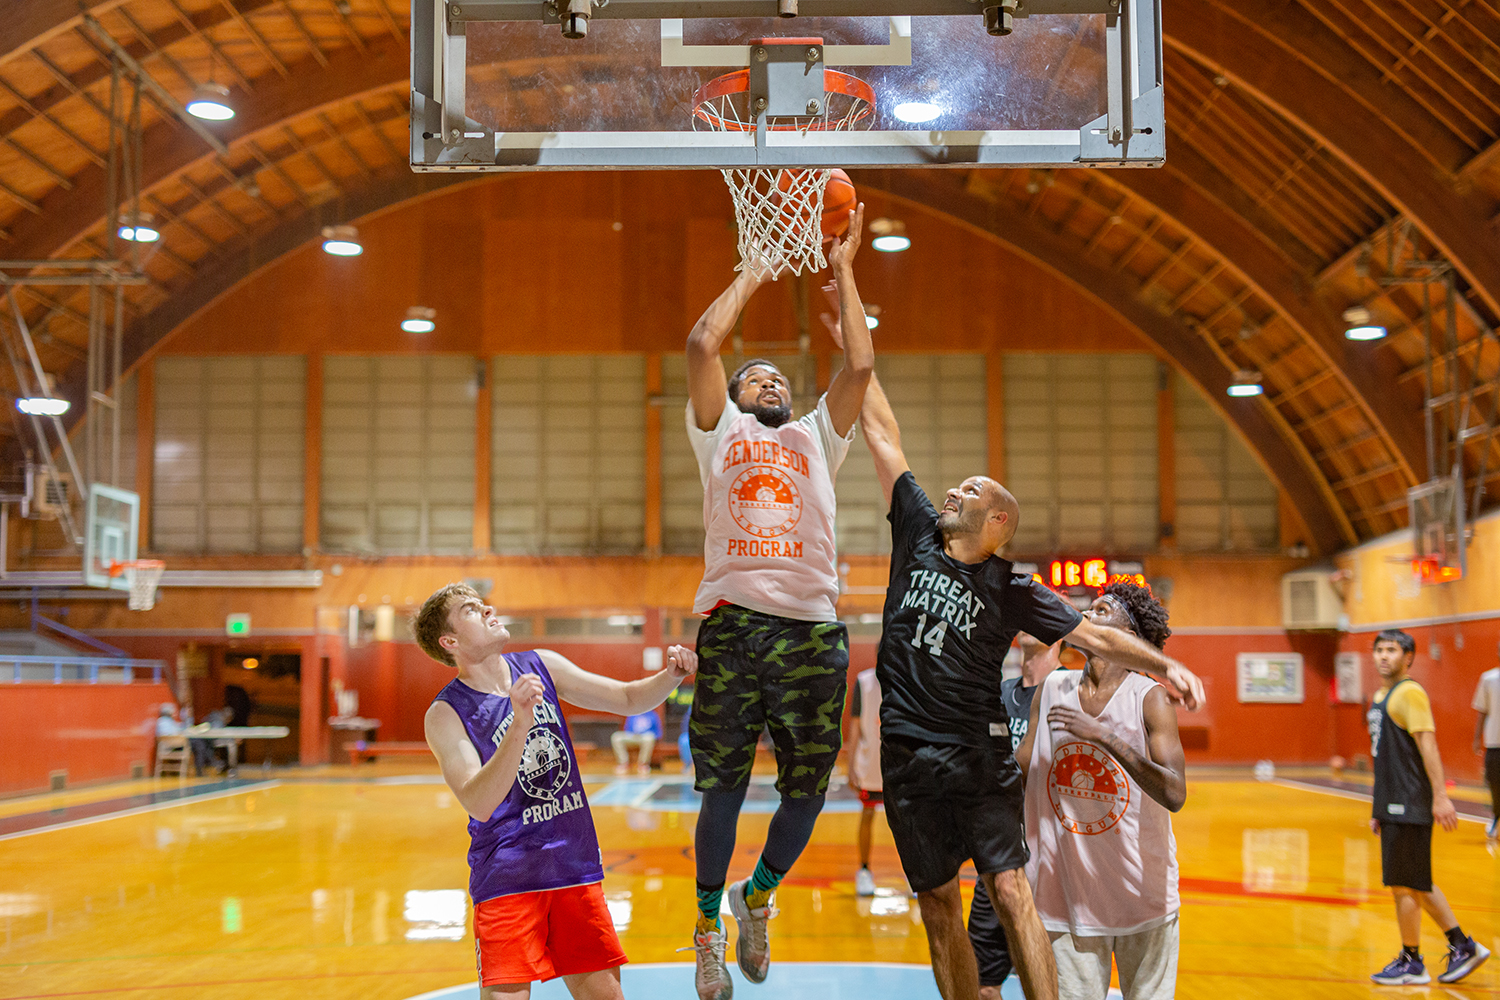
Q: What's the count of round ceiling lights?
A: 10